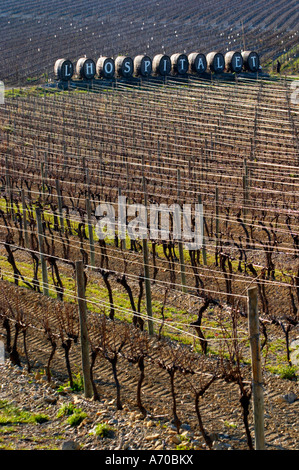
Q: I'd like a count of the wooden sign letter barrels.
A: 11